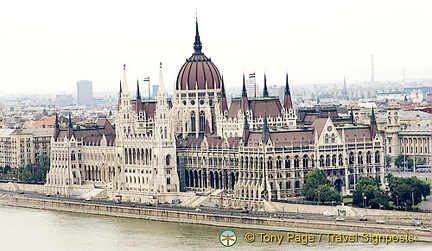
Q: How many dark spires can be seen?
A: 13